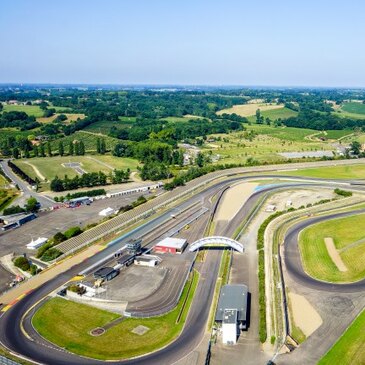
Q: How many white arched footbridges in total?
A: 1